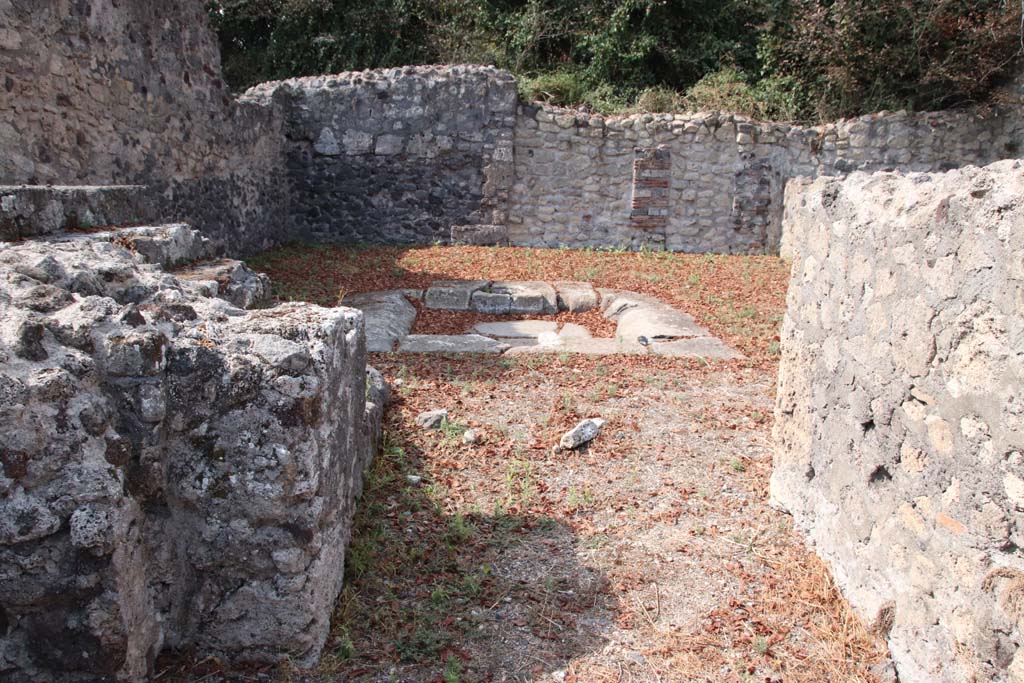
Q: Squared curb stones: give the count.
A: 4